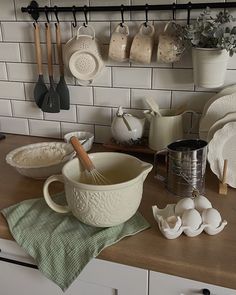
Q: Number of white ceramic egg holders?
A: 1